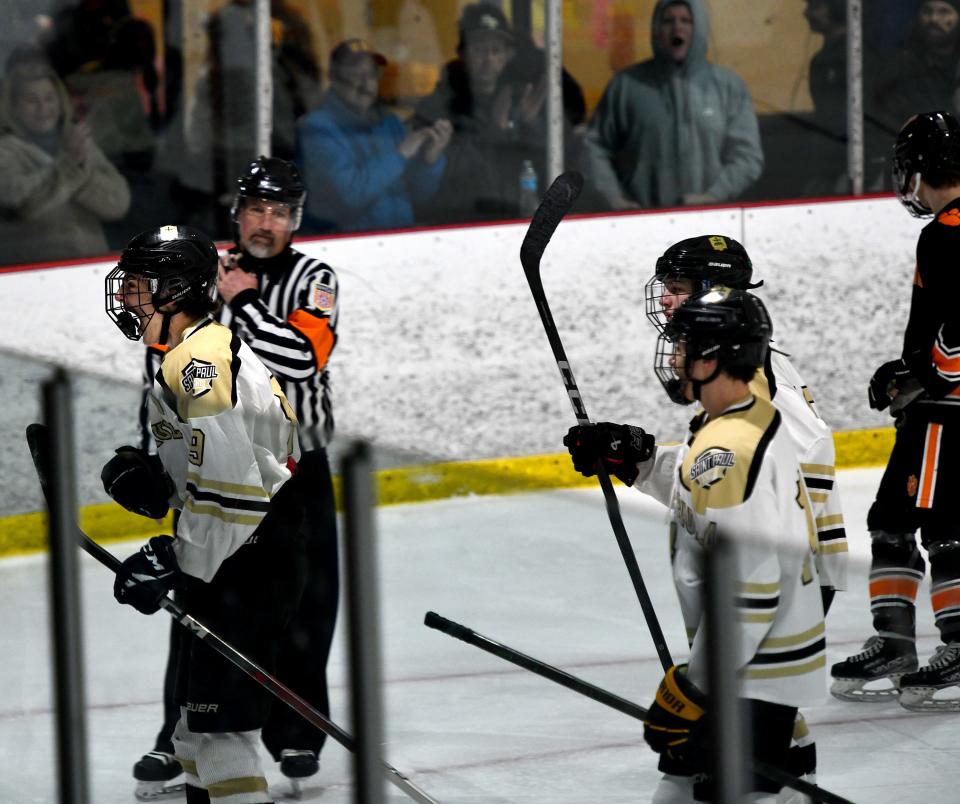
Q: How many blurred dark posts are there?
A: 3